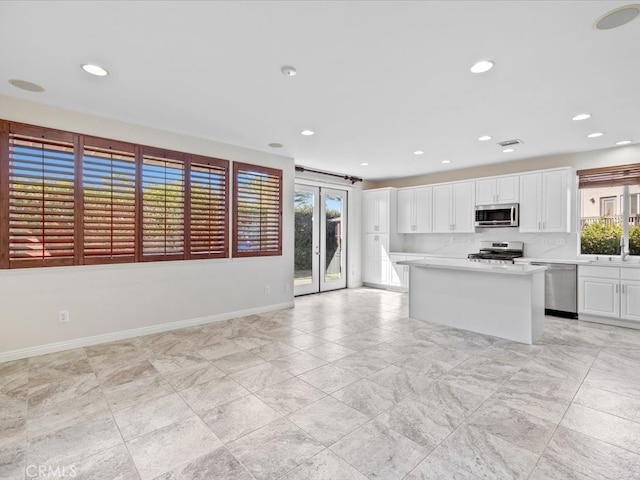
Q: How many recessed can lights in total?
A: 11